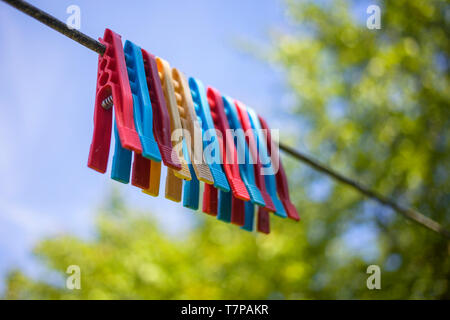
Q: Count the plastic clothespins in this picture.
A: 11